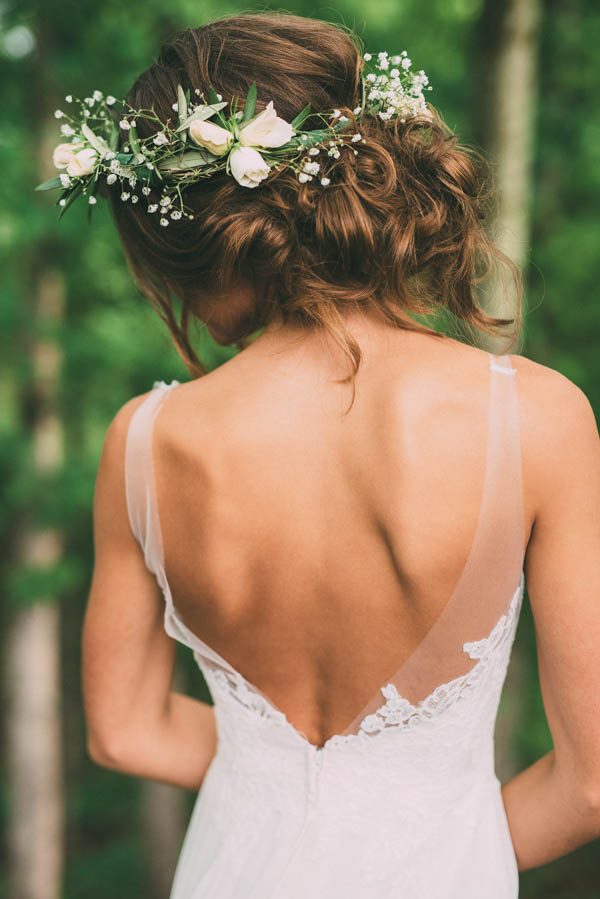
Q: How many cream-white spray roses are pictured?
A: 5